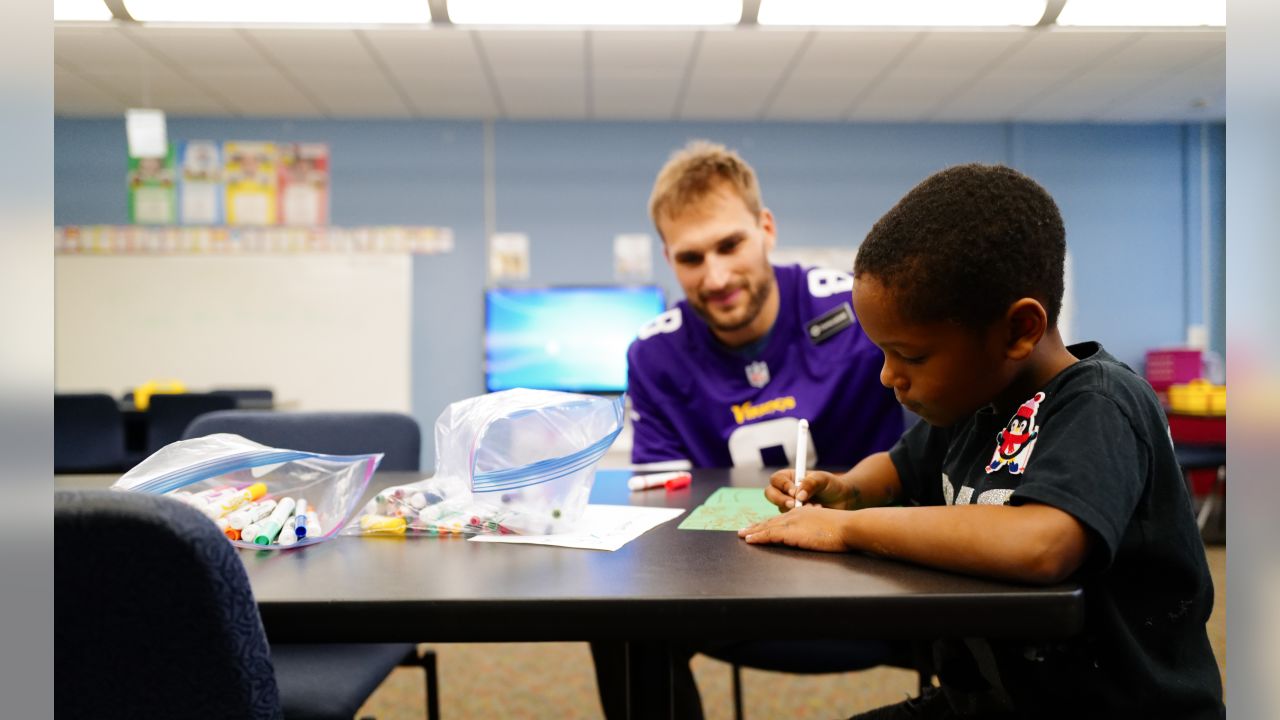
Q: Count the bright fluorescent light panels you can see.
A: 5